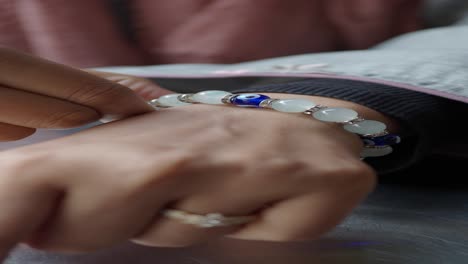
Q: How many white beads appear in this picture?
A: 6